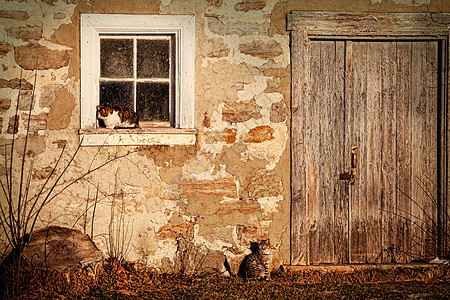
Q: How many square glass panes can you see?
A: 4